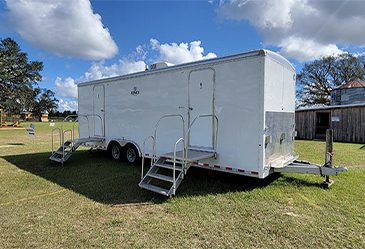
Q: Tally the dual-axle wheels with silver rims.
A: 2